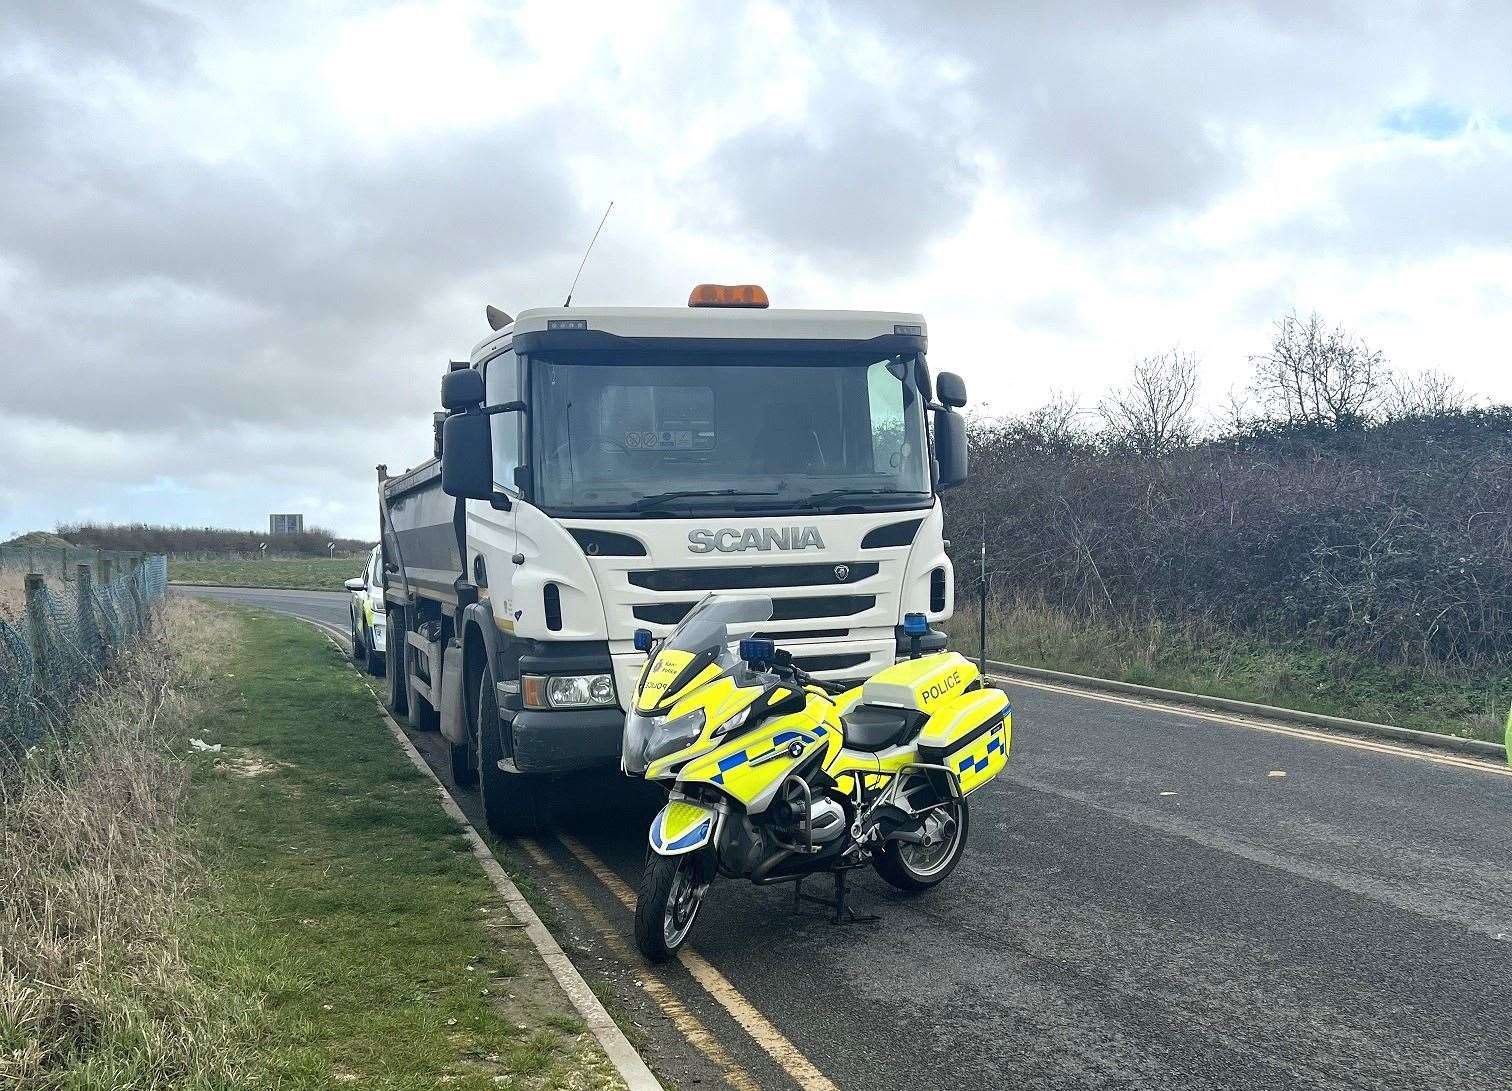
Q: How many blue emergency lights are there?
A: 3